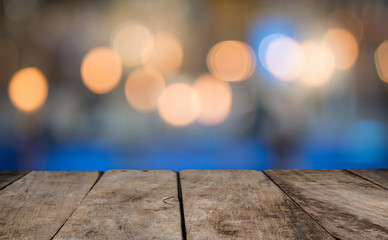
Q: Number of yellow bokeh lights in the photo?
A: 11